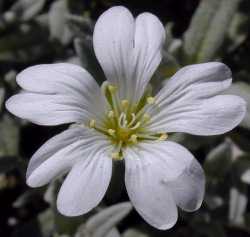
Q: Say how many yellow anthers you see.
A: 10